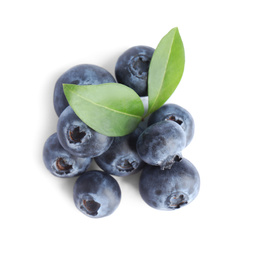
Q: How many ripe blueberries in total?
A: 9